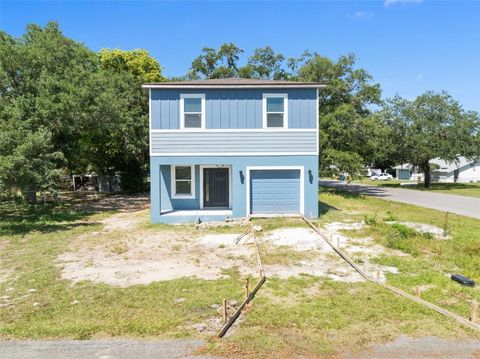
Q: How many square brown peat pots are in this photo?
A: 0